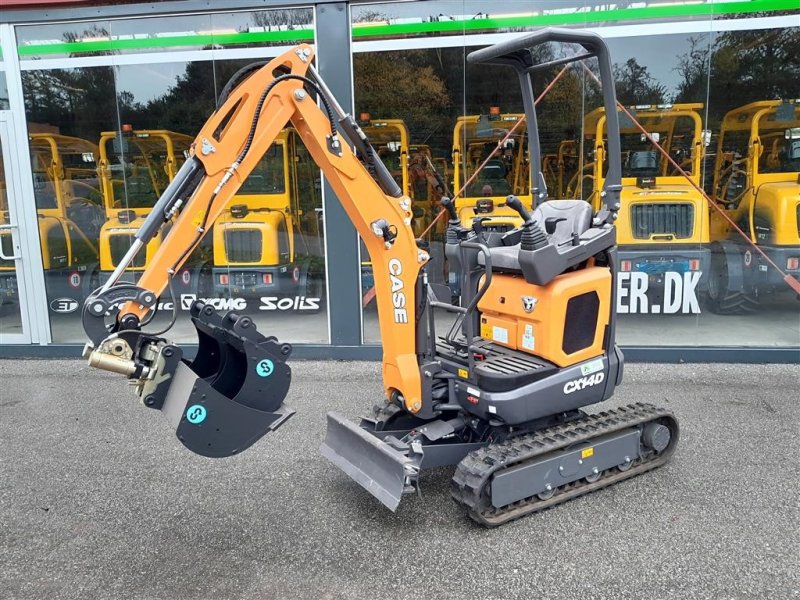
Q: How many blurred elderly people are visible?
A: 0